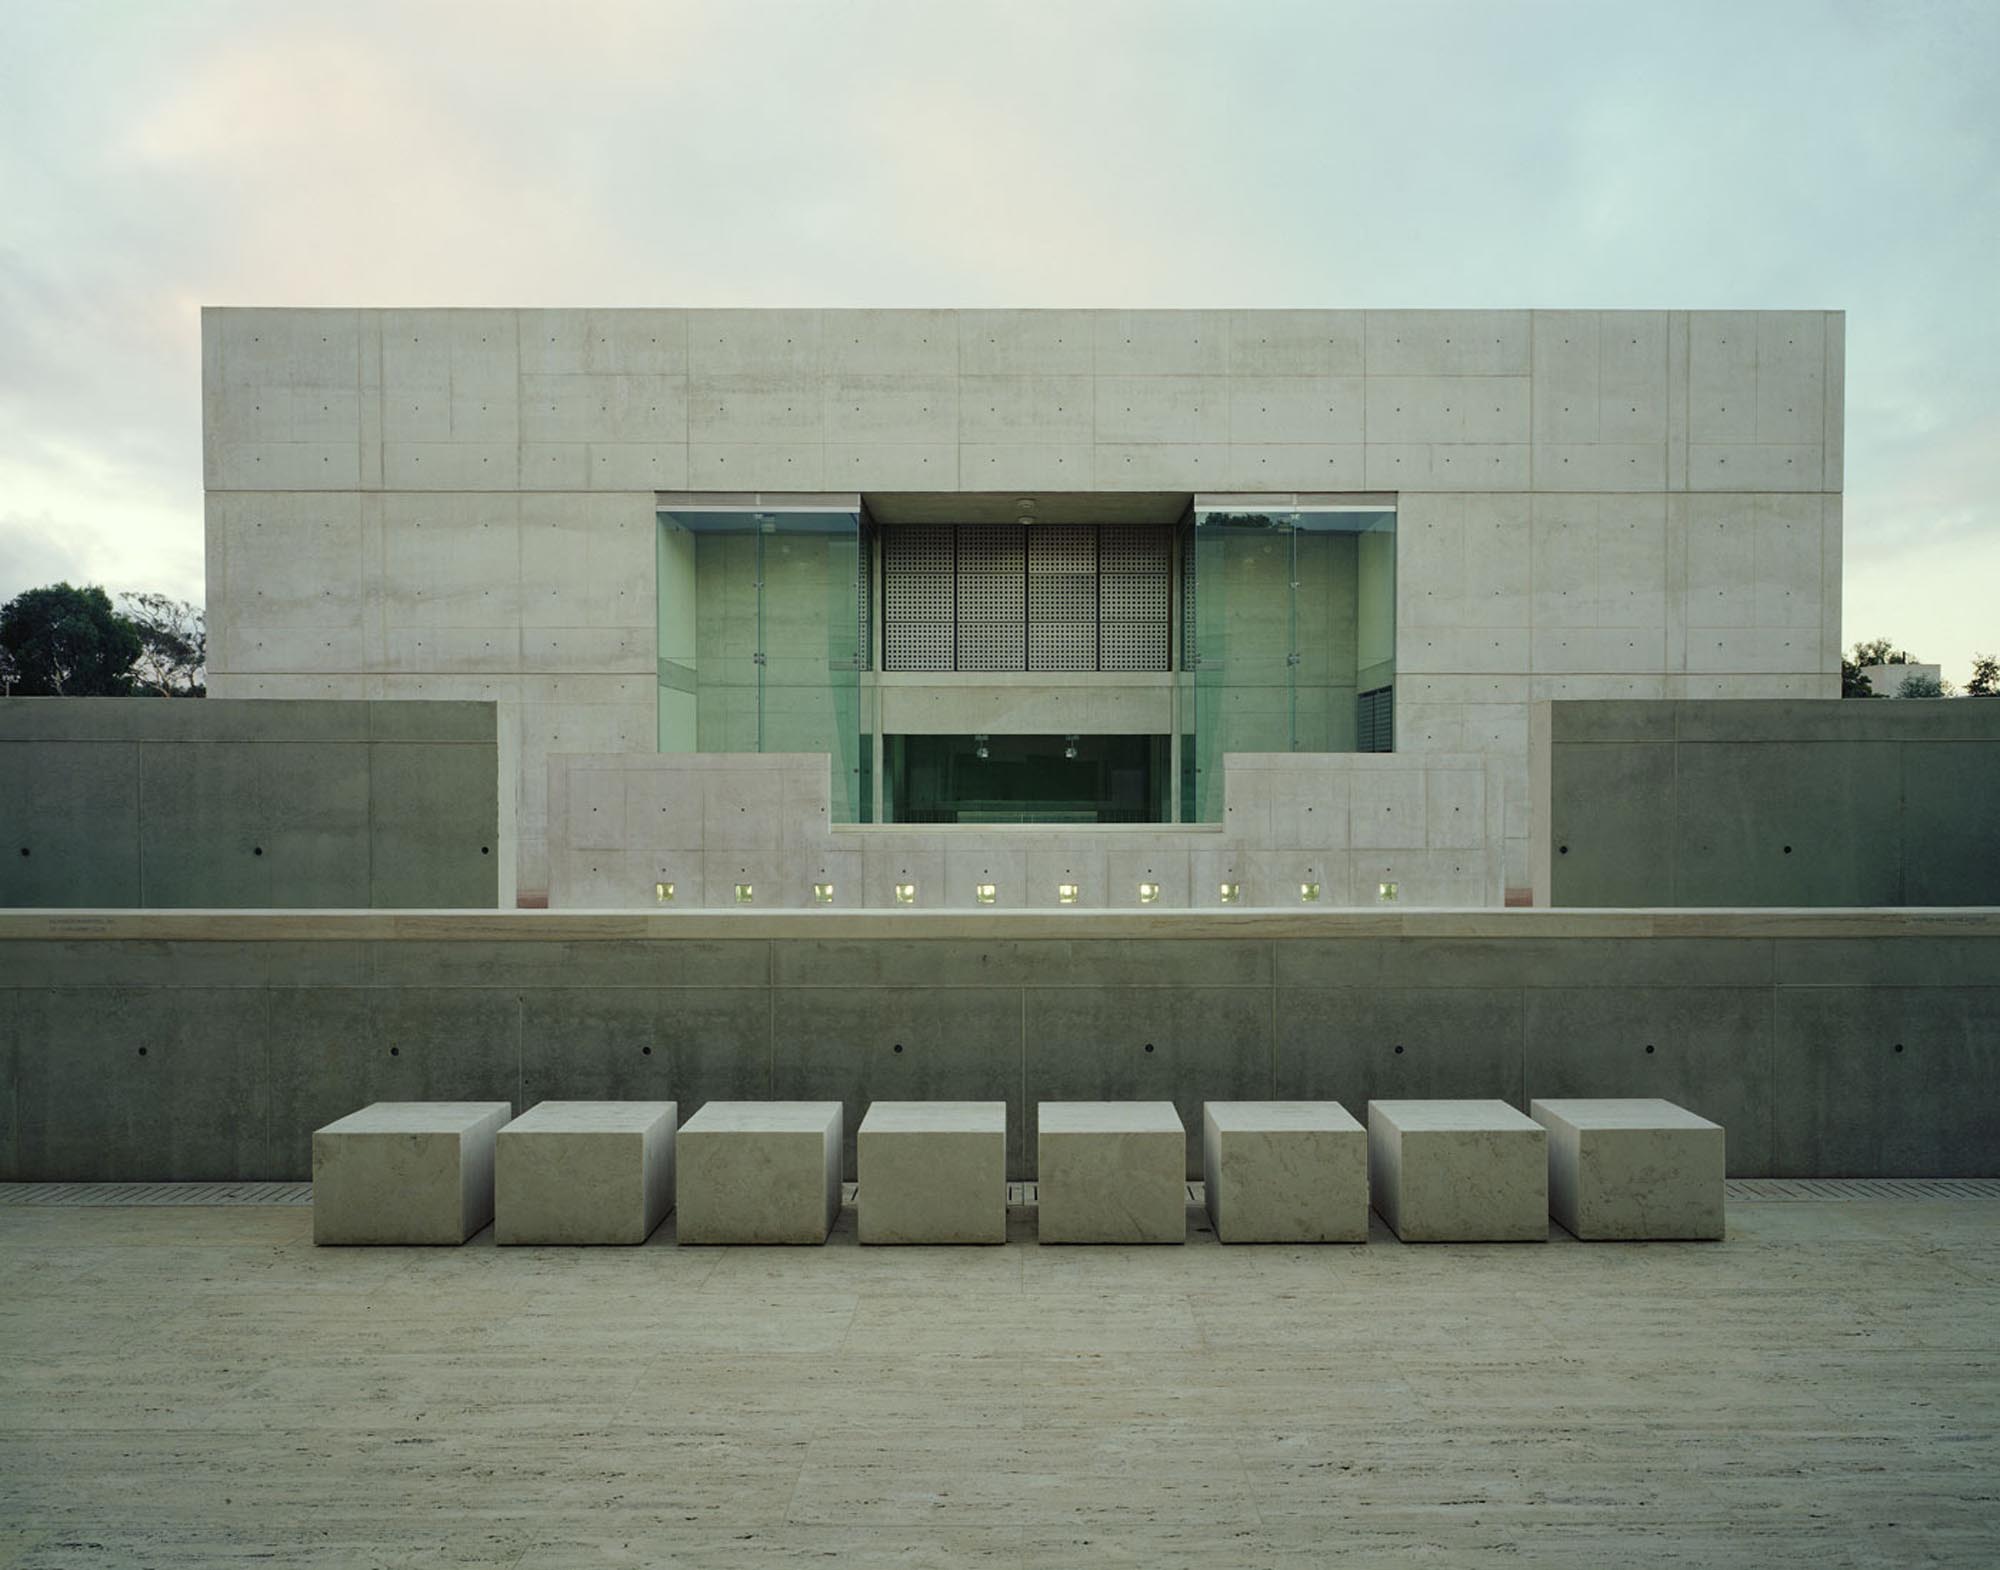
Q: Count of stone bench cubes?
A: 8